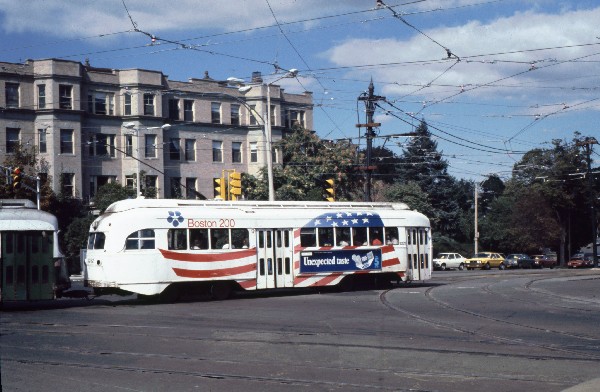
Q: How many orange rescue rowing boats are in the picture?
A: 0